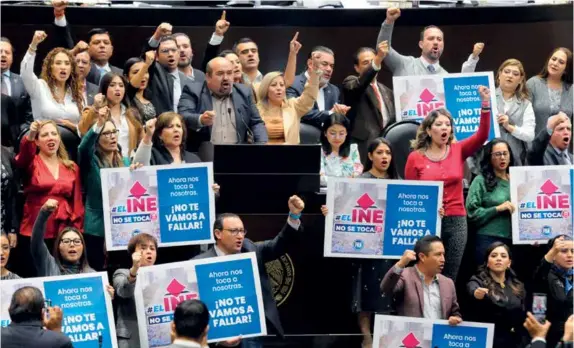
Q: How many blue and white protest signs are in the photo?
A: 7